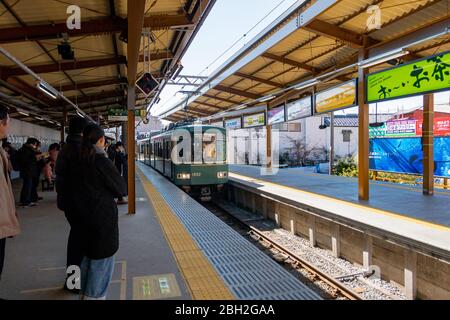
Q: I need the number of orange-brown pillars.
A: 4